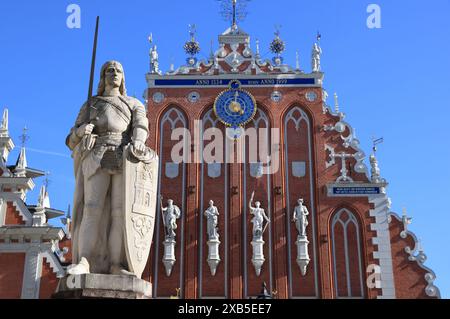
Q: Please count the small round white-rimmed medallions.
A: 4